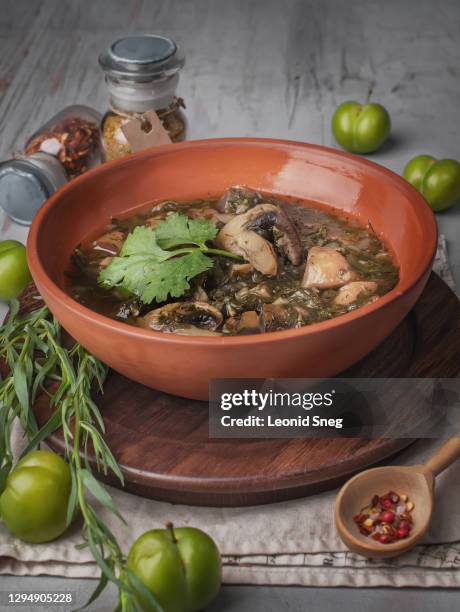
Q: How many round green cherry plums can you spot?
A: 5